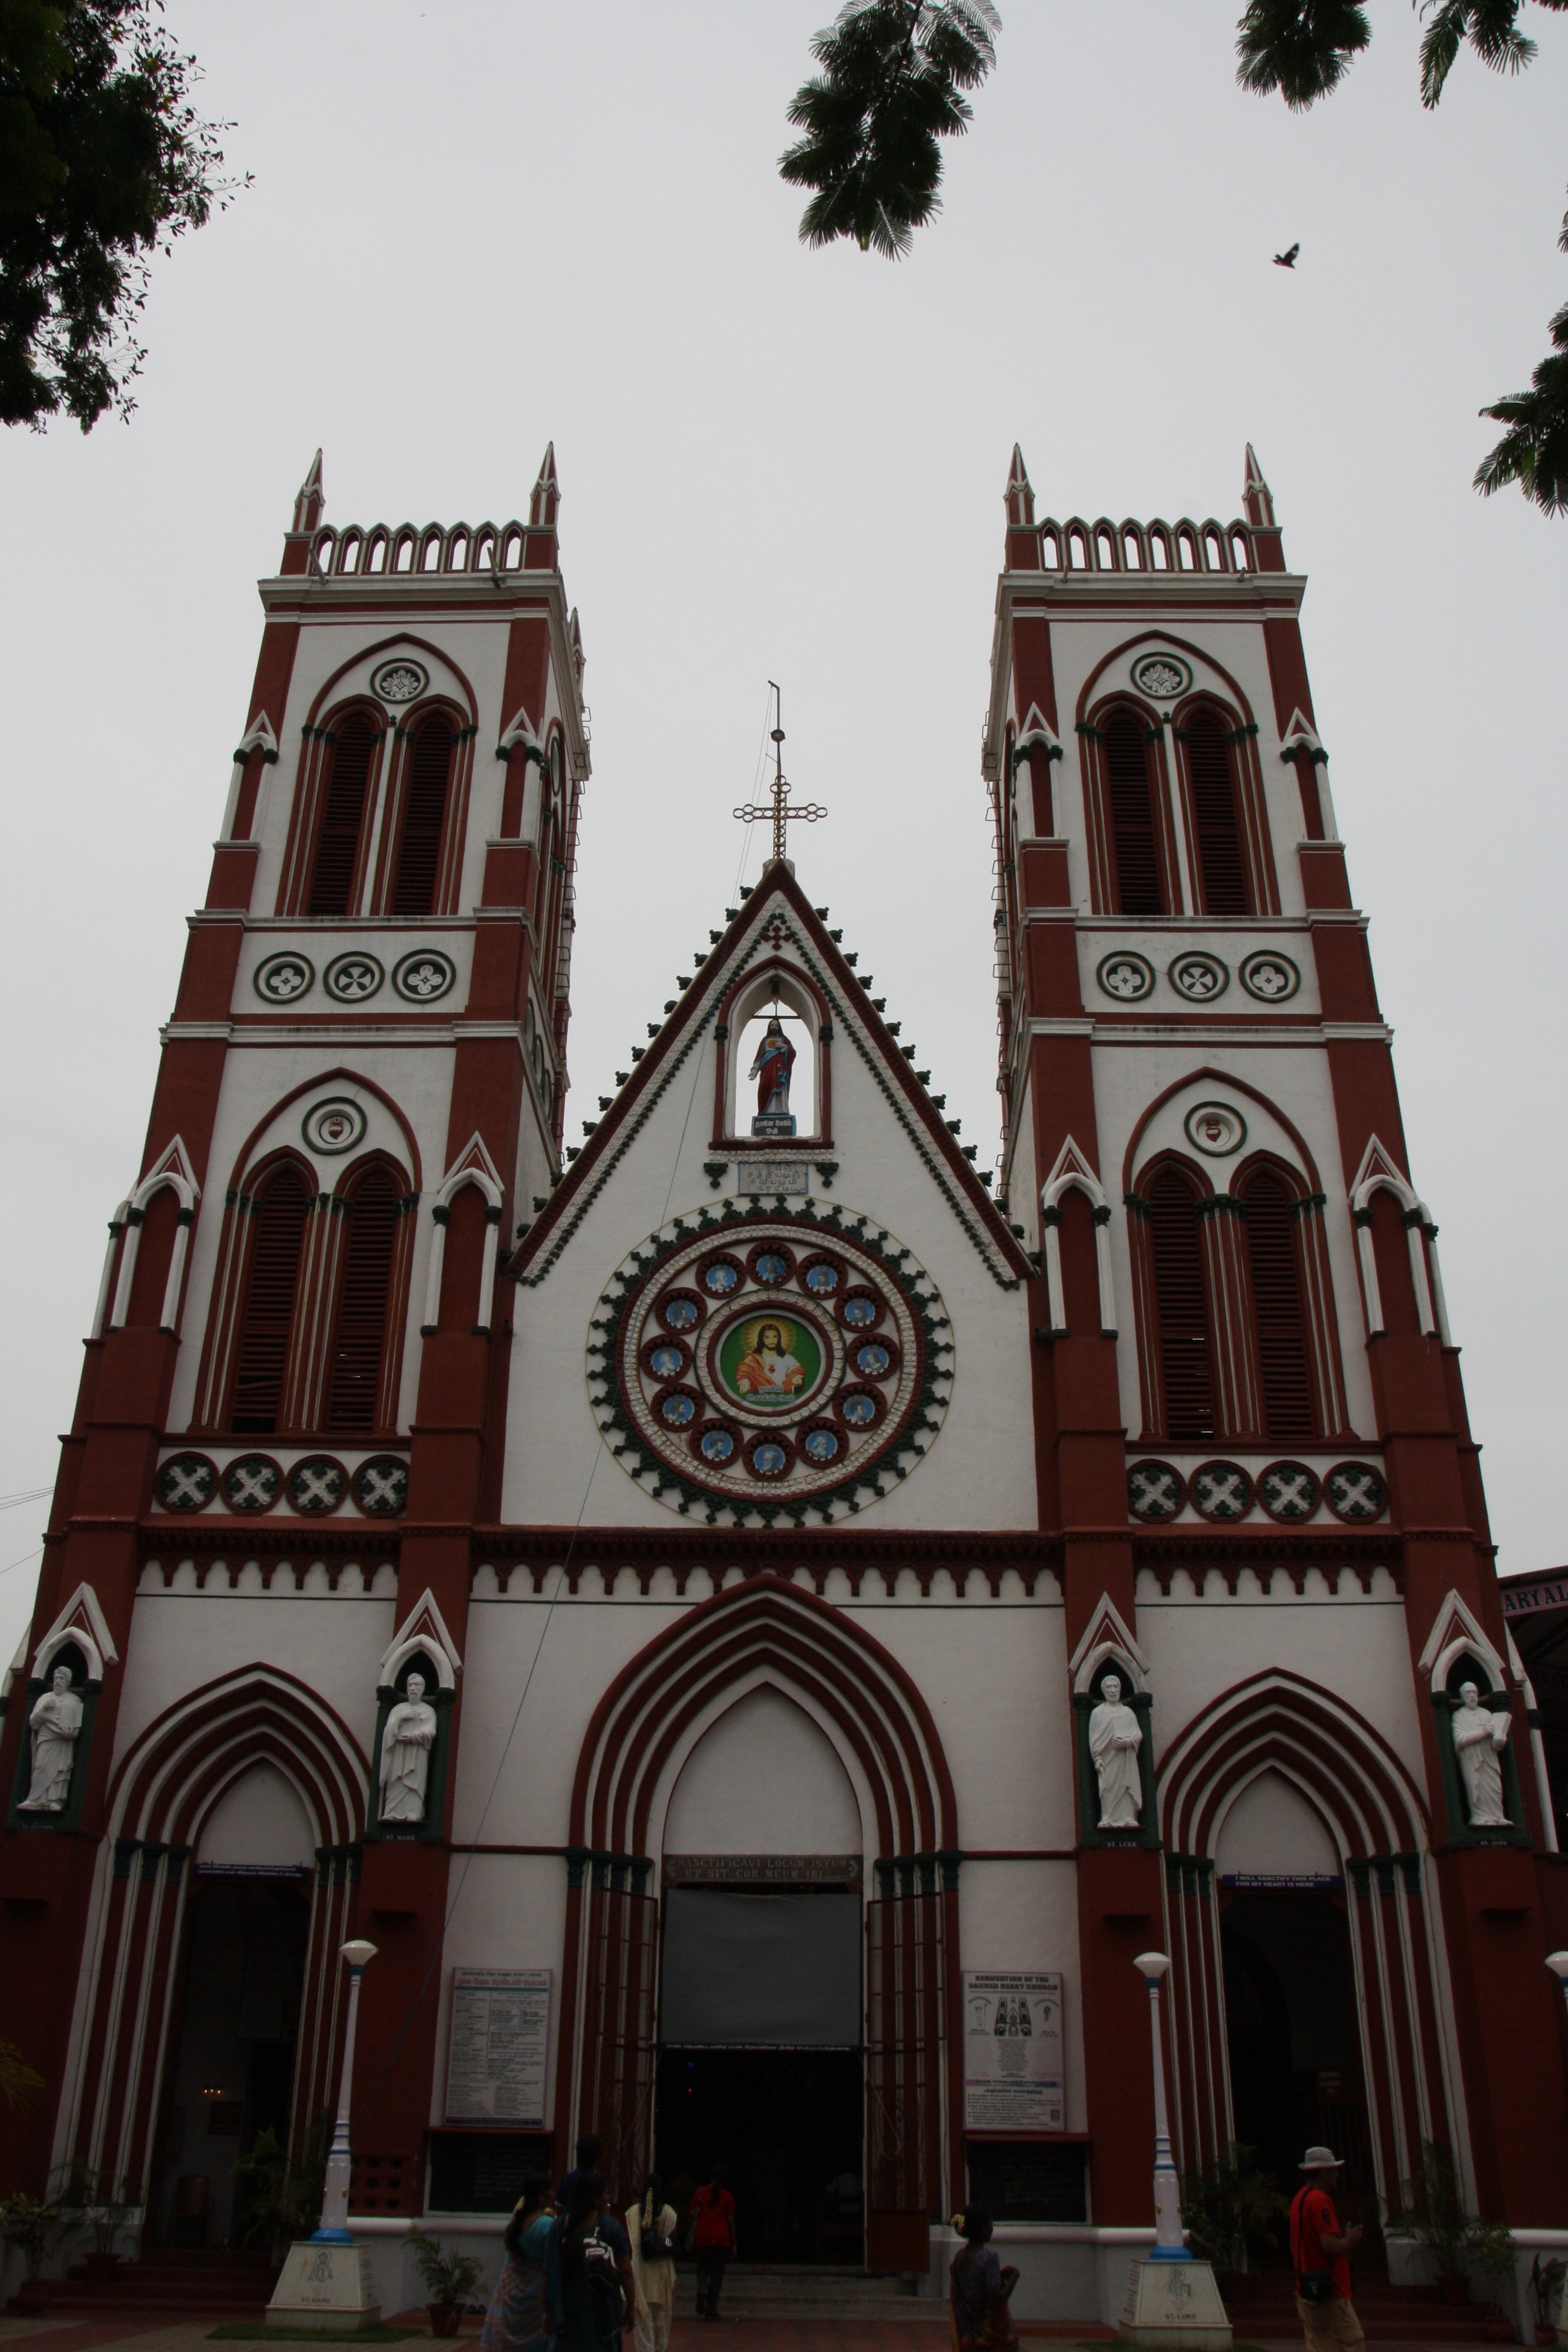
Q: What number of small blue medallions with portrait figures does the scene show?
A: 12